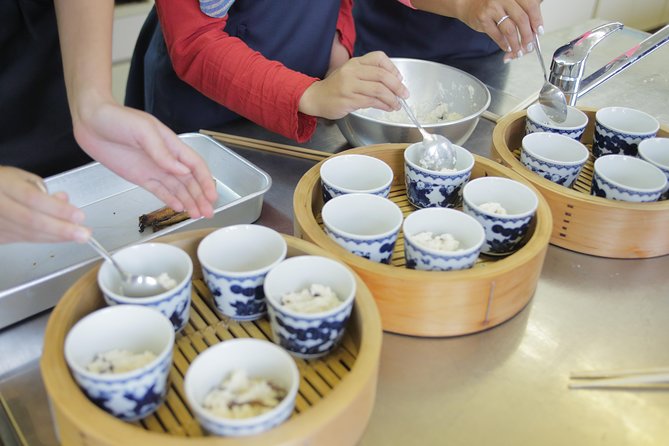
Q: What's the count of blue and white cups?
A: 15